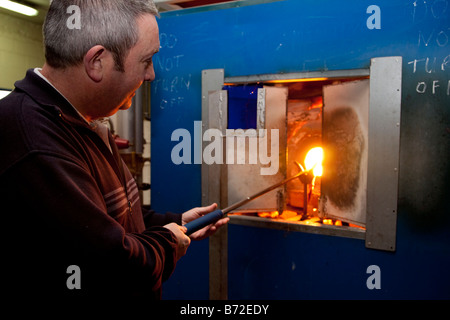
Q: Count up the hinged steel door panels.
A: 2